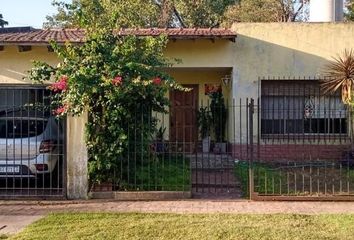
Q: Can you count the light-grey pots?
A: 2